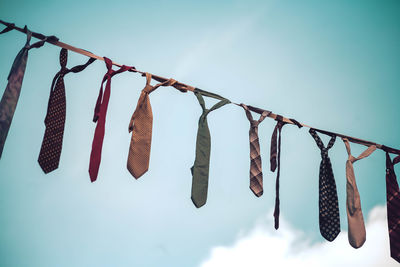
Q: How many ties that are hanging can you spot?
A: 10